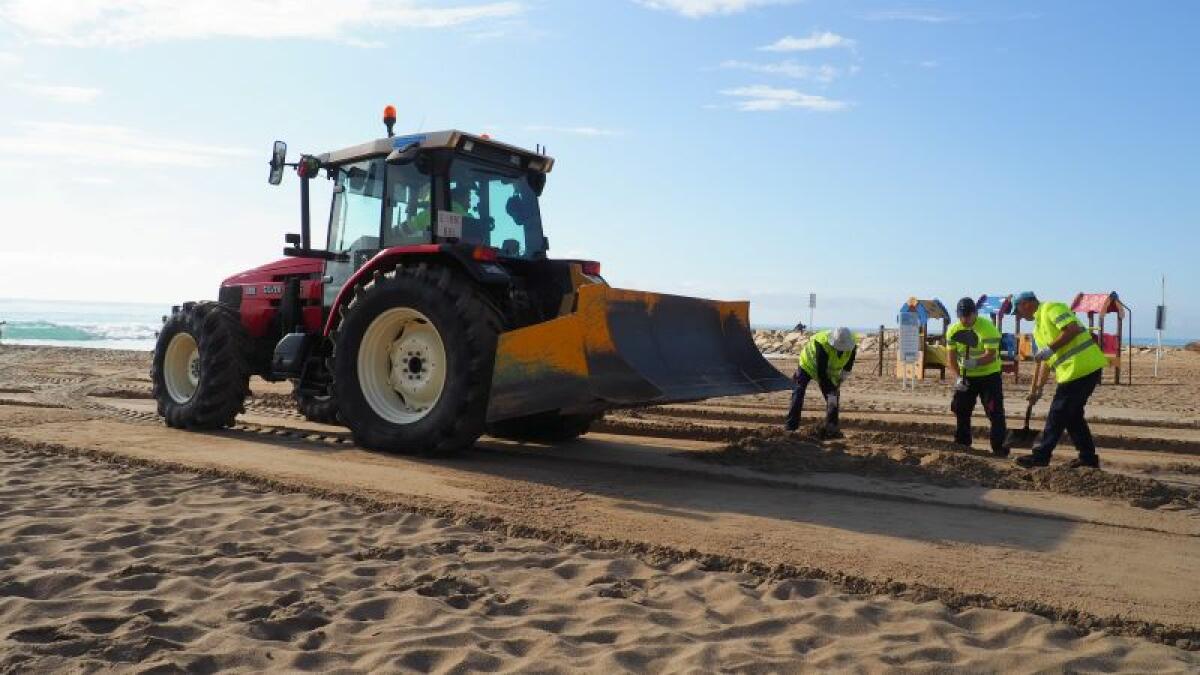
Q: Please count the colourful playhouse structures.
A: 3